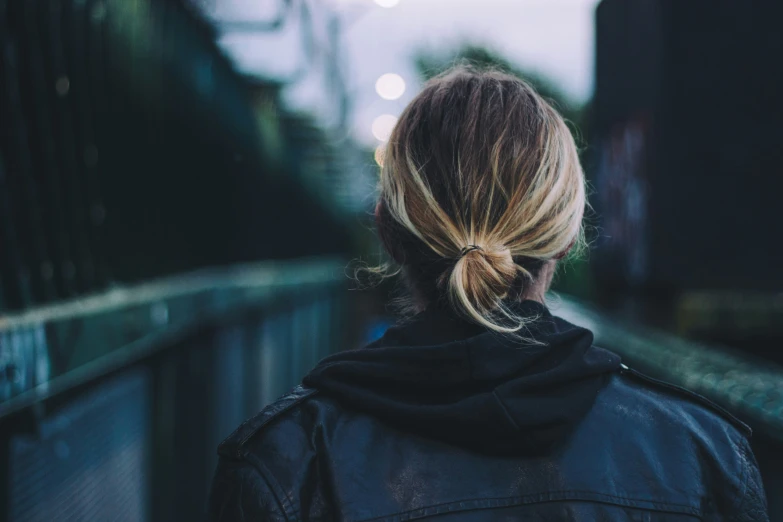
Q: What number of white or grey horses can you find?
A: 0